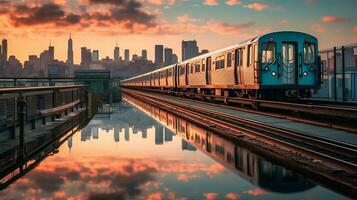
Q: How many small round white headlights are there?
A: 2